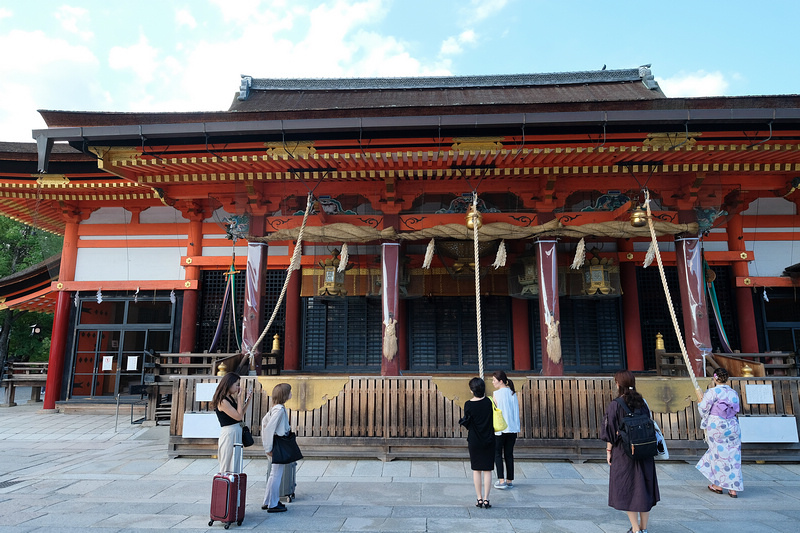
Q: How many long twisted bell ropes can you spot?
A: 3